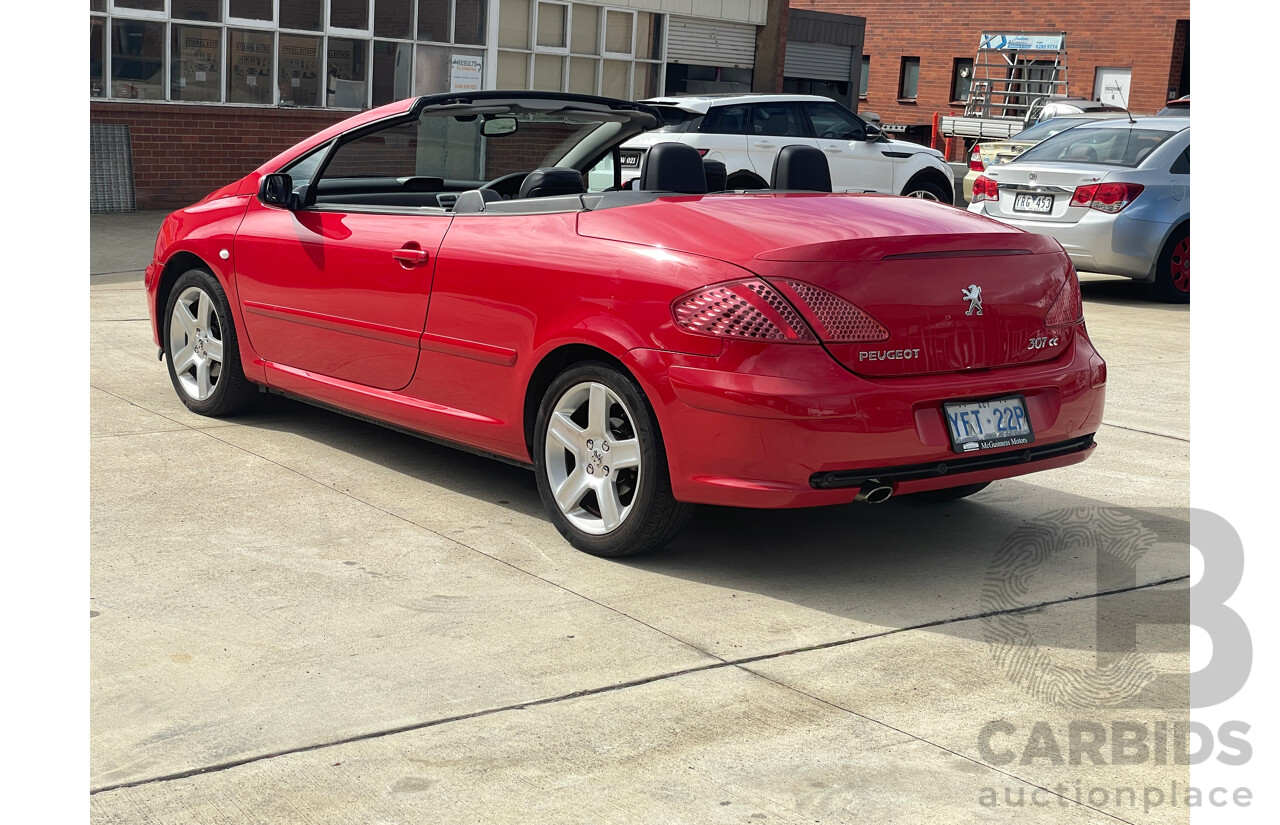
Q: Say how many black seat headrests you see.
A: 4